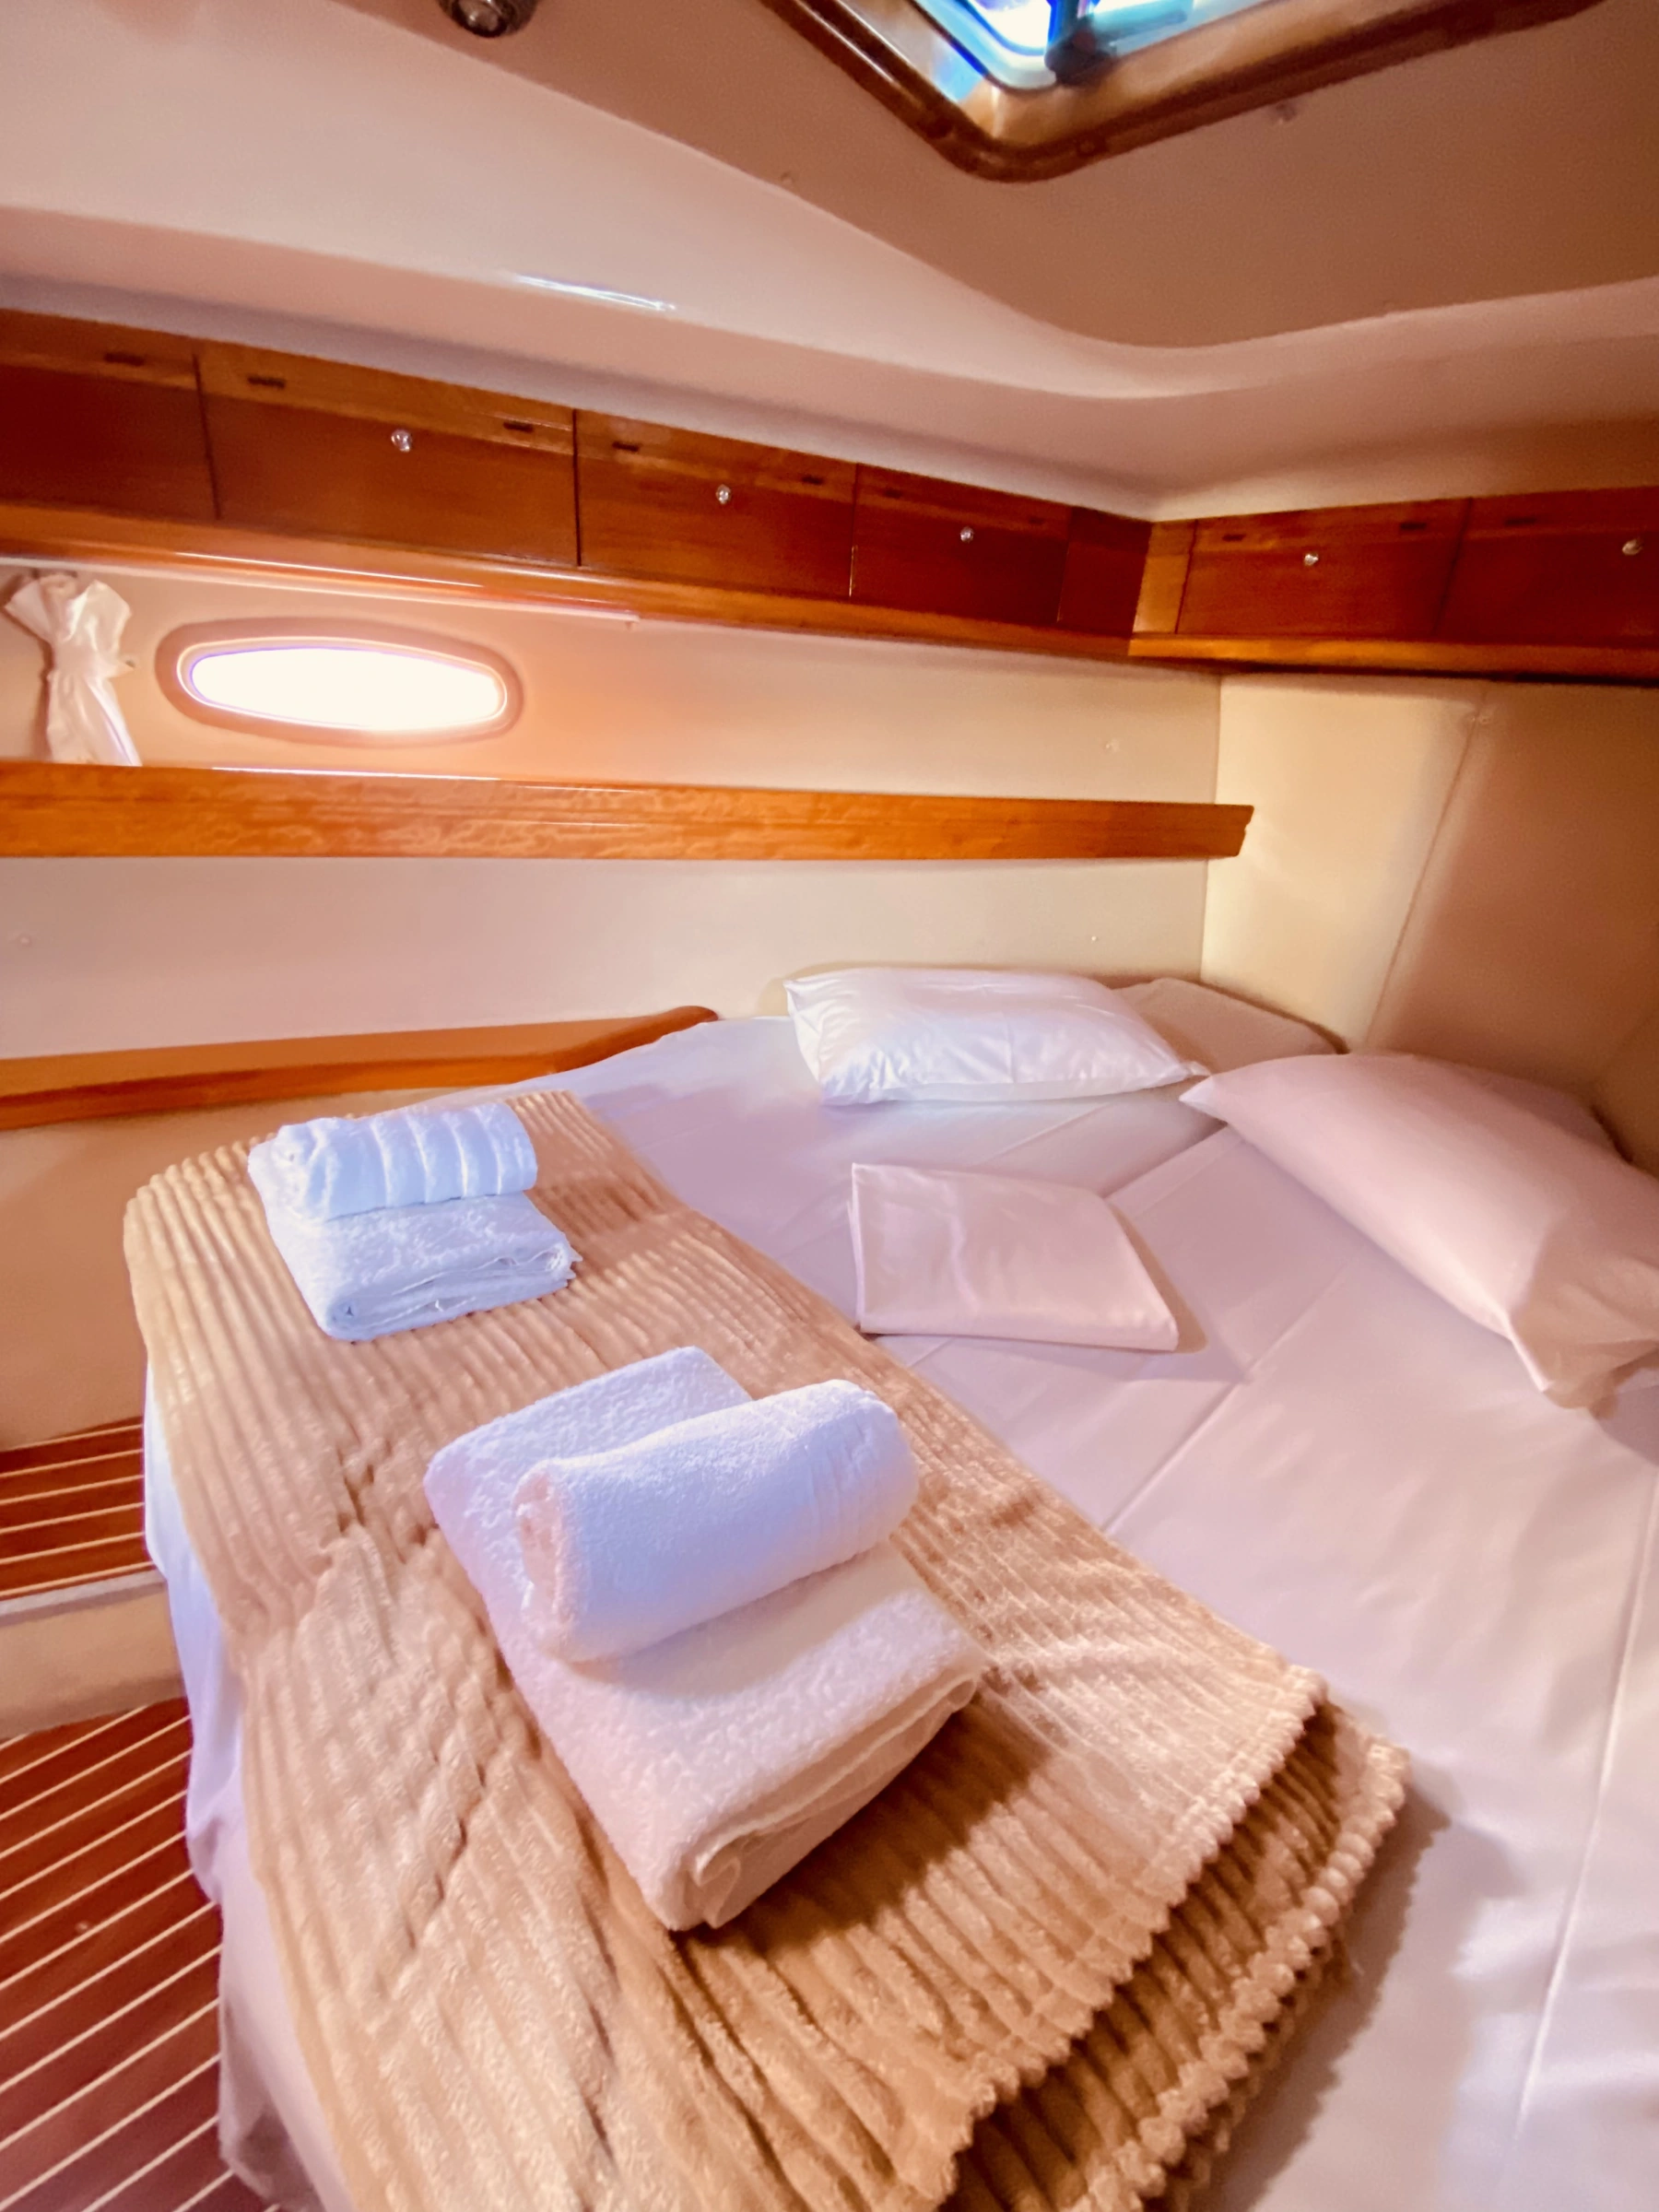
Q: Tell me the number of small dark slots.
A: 10